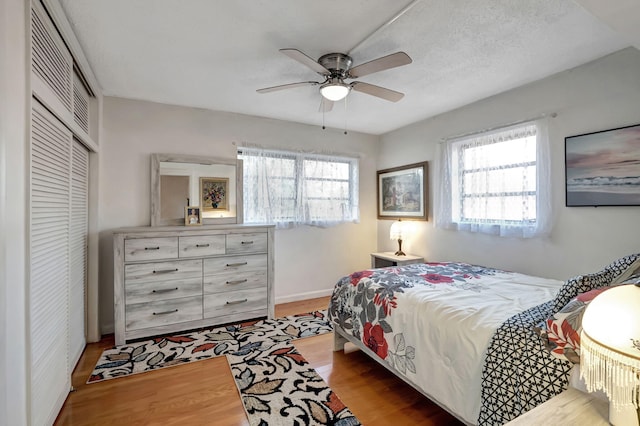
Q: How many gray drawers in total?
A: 9